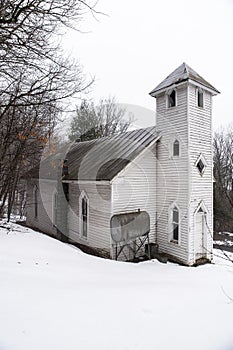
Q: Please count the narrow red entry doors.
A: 0